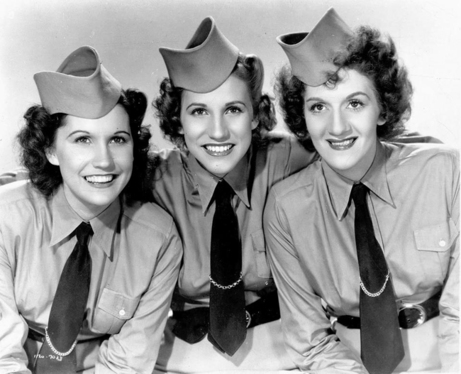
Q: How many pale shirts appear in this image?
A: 3